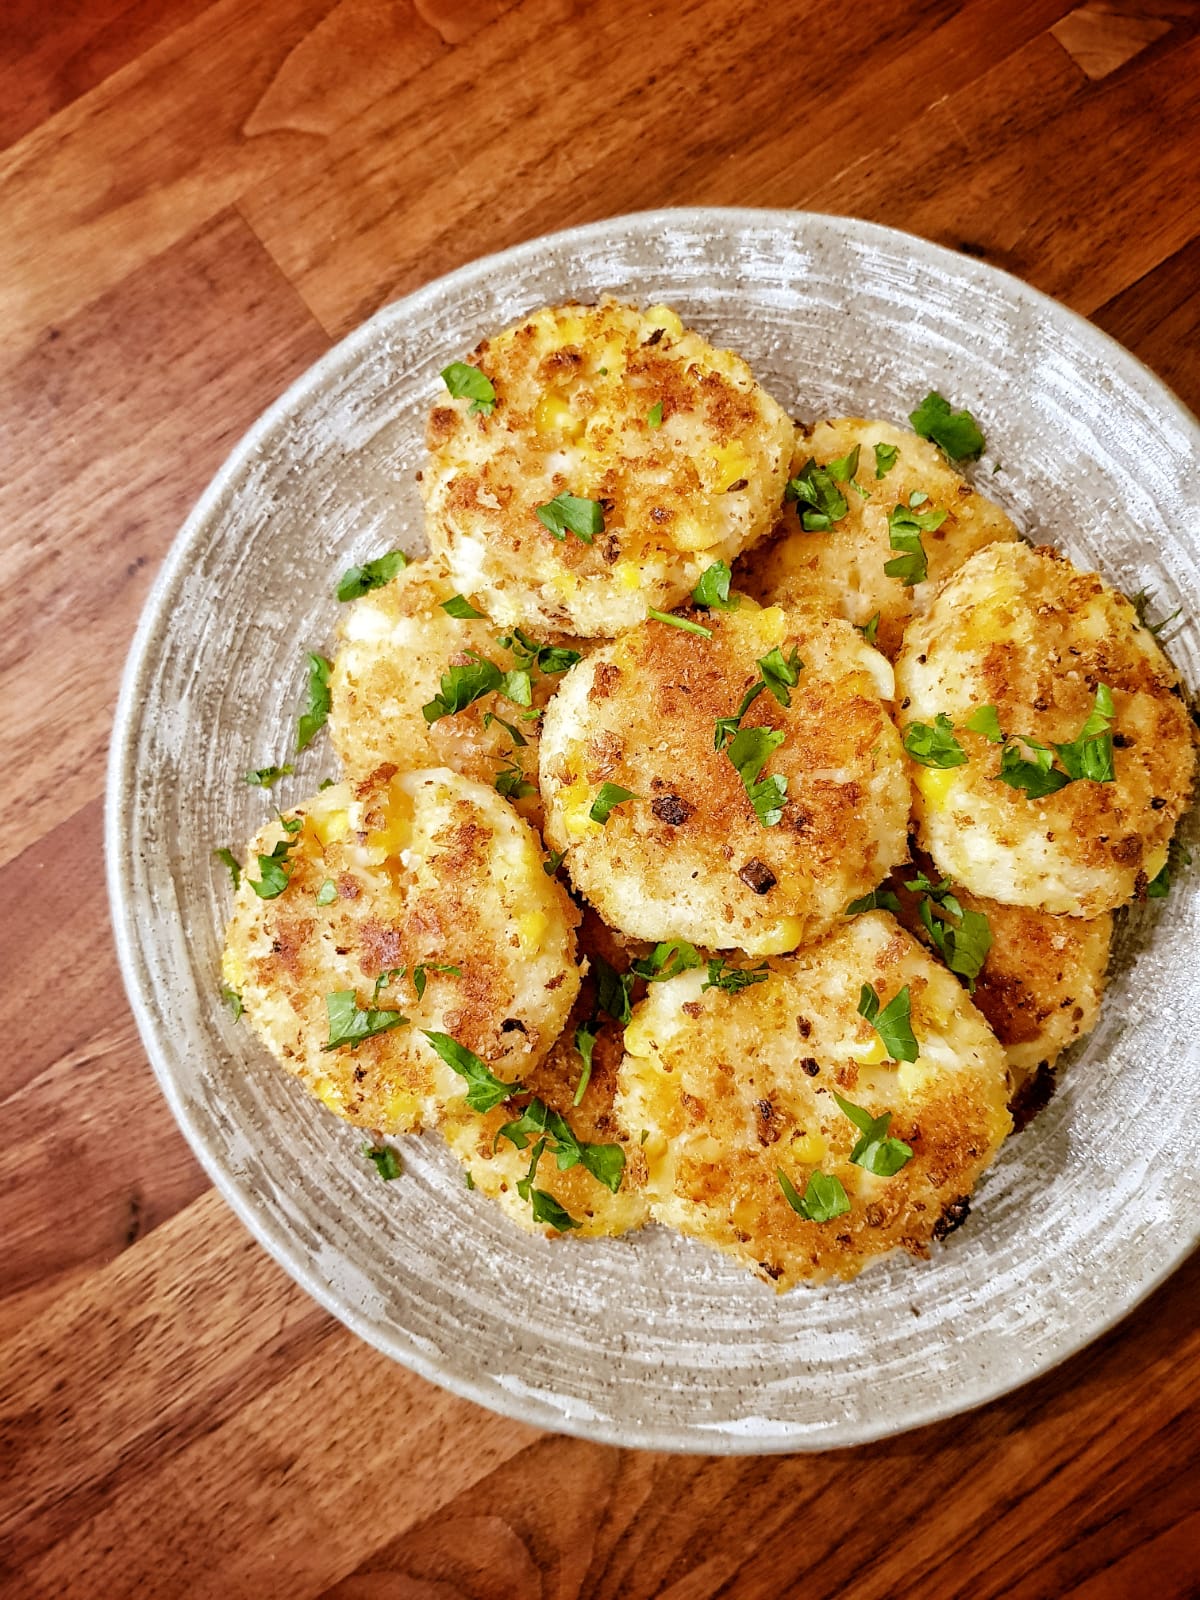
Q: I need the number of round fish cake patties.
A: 9